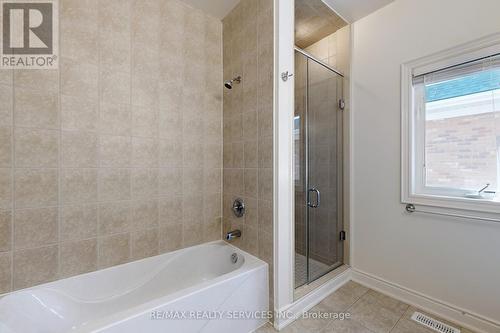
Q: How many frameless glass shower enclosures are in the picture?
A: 1